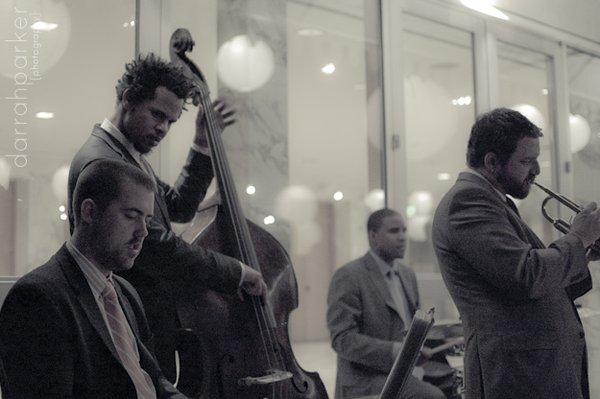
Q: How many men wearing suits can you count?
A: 4